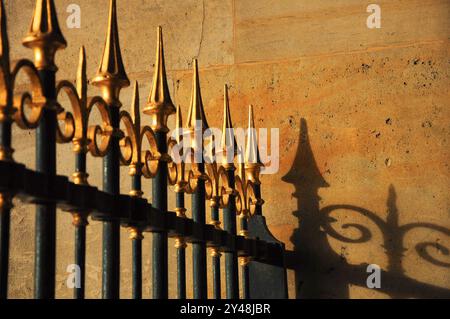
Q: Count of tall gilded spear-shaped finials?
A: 6